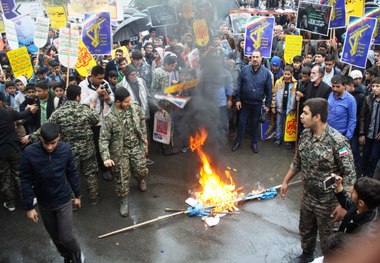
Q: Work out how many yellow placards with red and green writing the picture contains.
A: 2